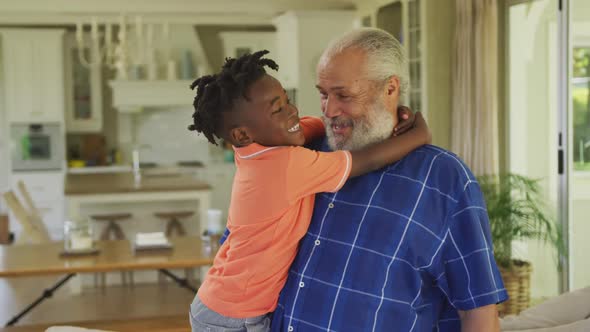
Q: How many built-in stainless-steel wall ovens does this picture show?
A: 1